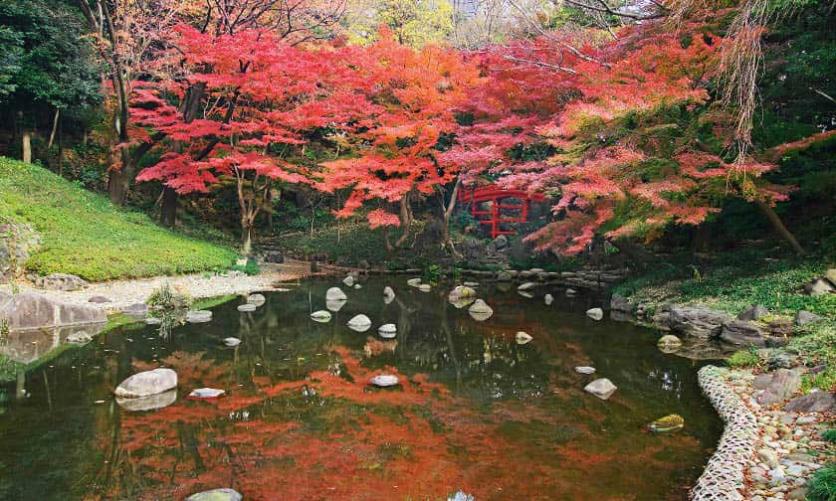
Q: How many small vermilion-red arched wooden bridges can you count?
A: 1